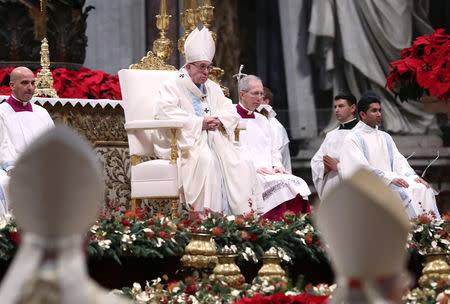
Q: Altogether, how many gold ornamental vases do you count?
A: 4